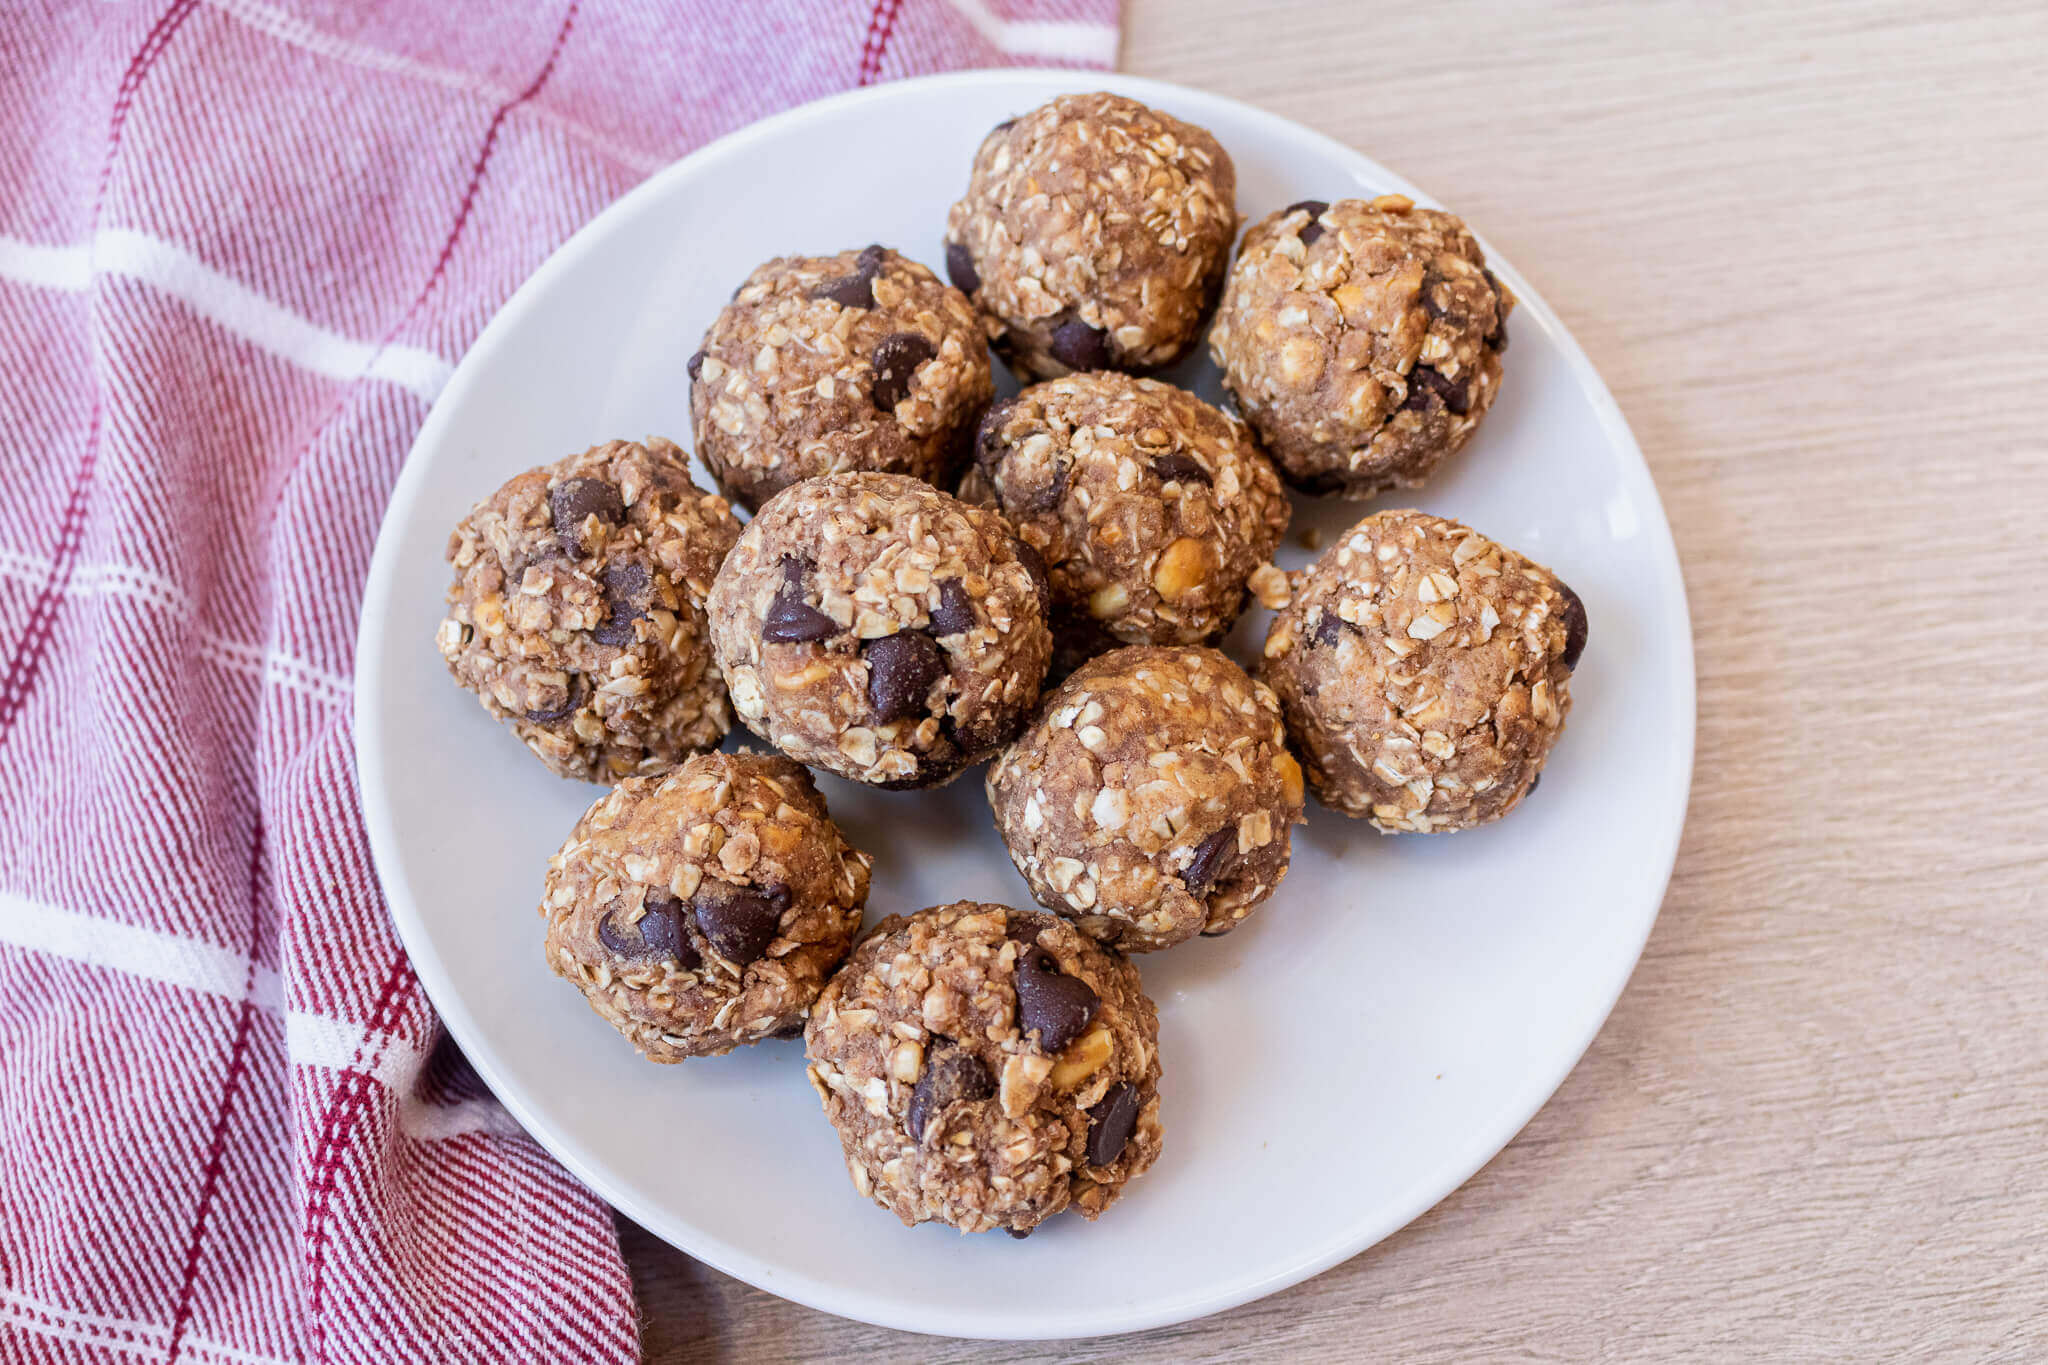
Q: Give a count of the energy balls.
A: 10